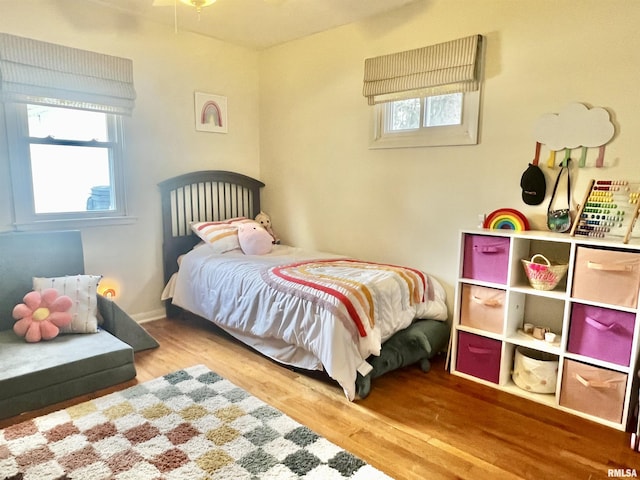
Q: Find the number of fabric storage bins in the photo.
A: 6